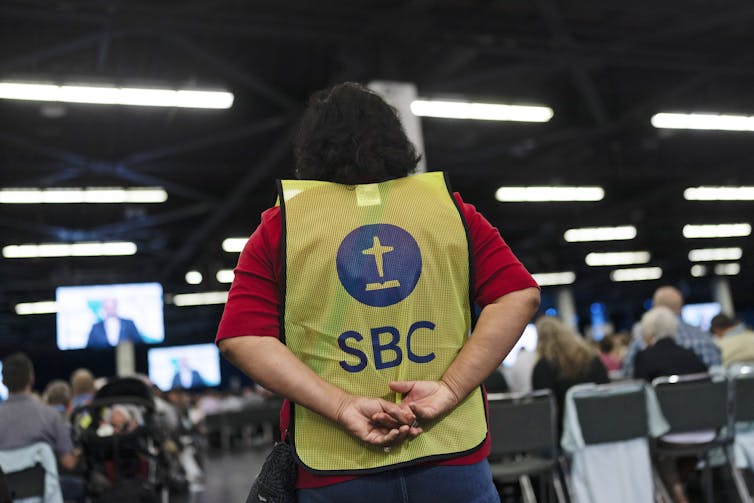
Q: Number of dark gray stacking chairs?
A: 5